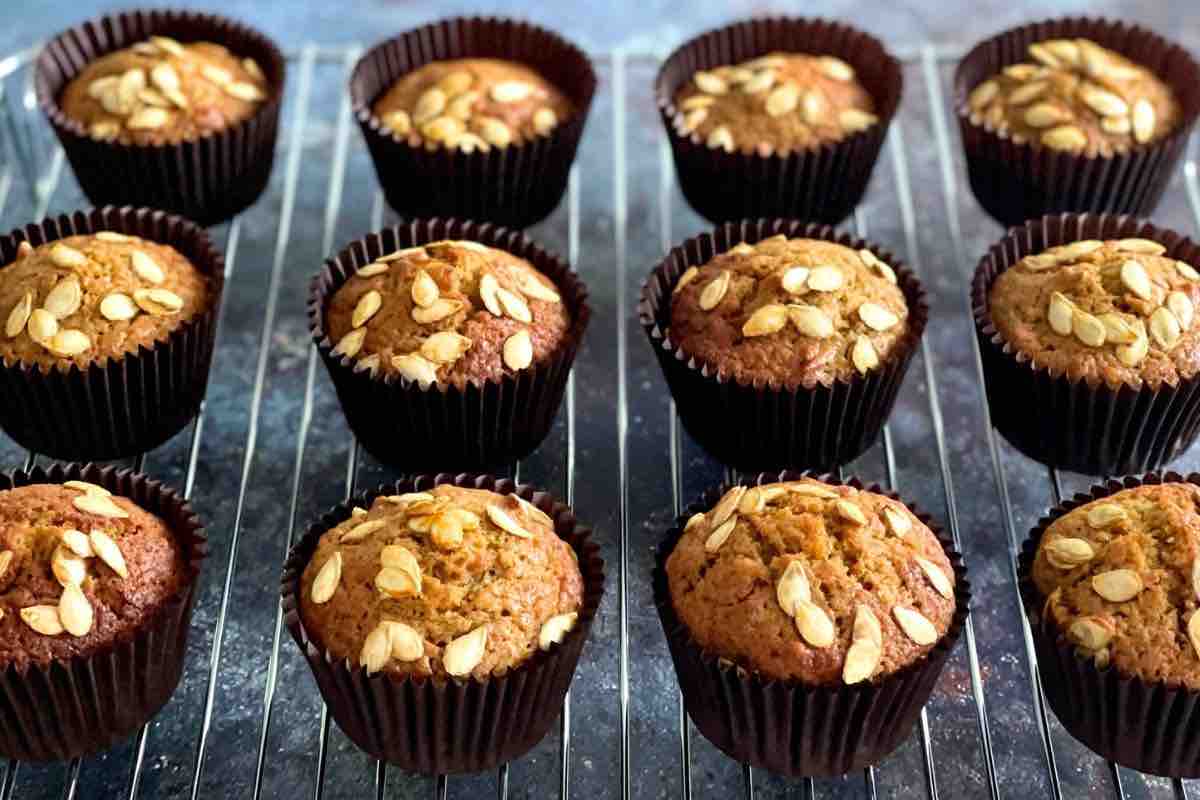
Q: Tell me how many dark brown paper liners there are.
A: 12